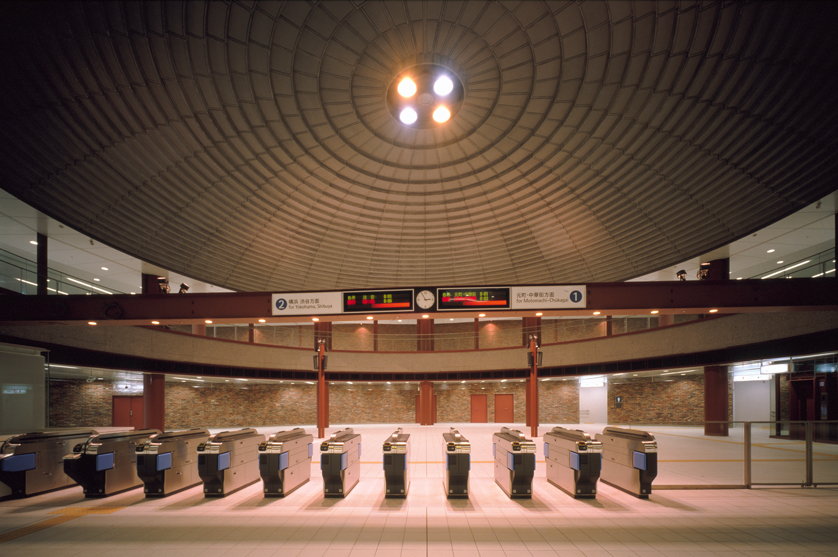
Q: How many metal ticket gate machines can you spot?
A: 11